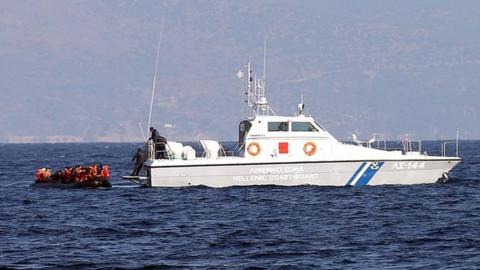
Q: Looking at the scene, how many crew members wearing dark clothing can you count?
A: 2